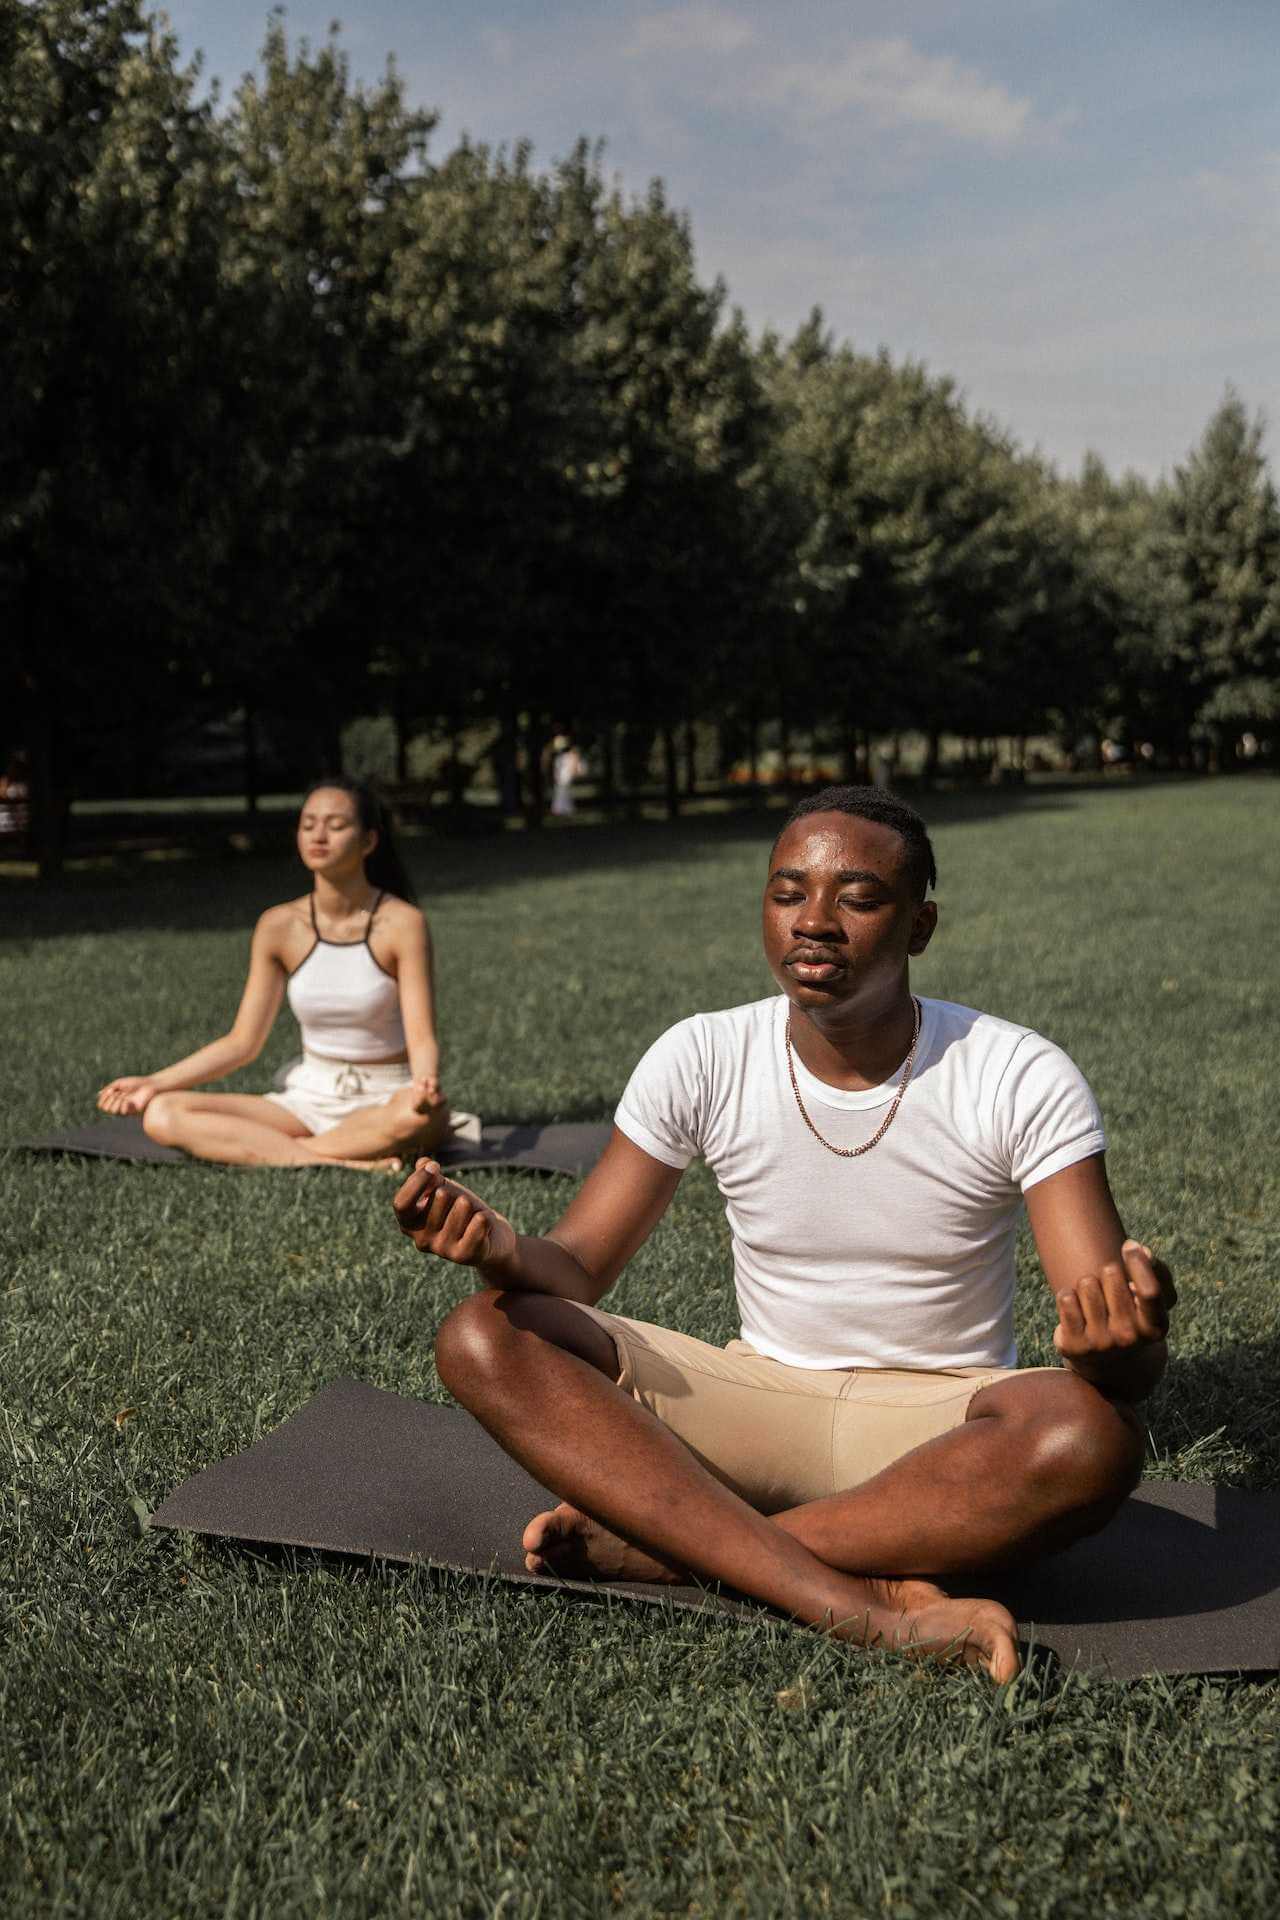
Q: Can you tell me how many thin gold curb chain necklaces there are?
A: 1